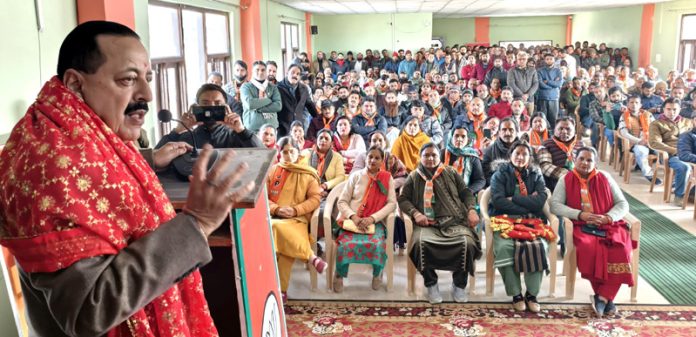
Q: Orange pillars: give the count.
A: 6